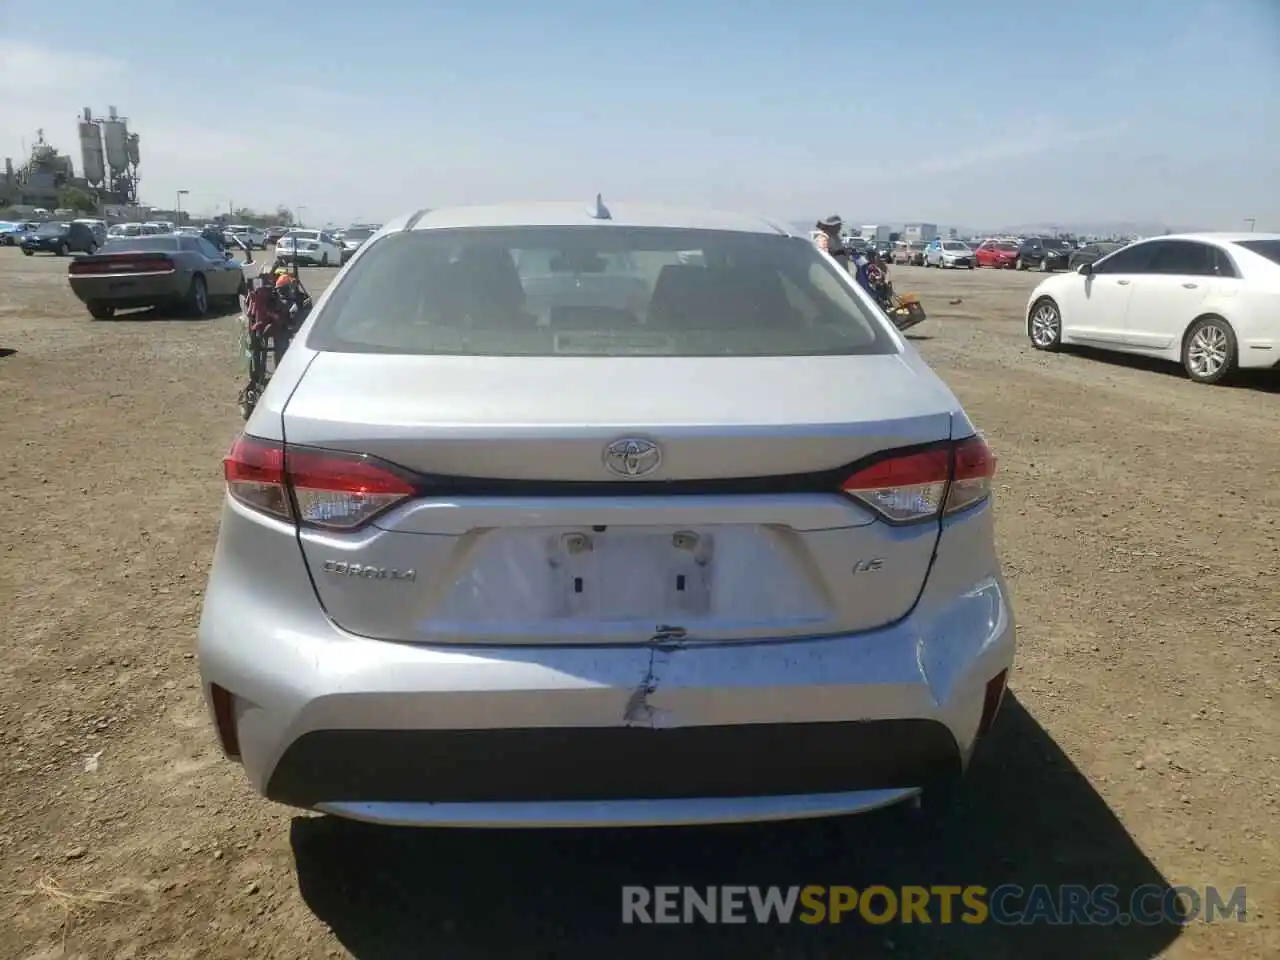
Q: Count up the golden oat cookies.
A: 0